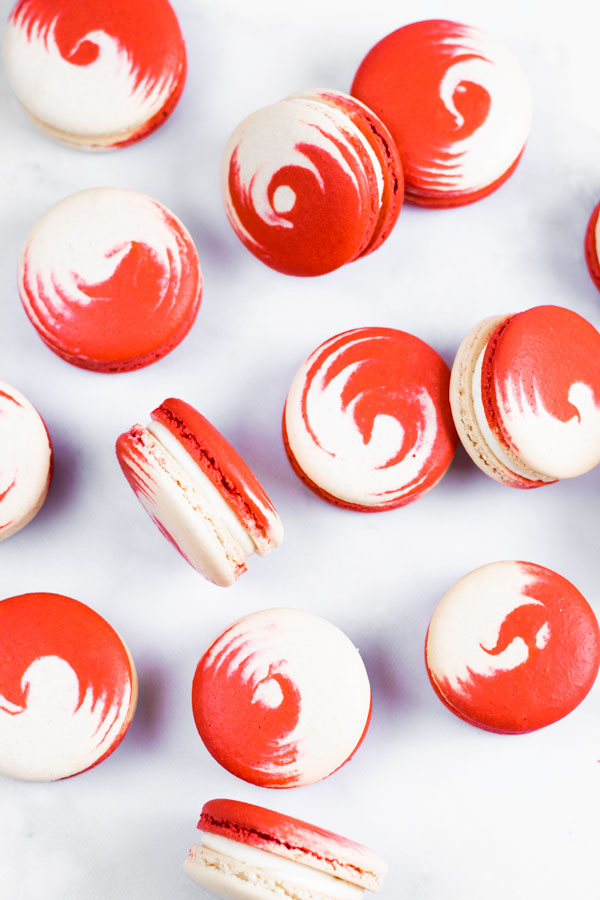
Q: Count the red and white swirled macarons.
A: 13